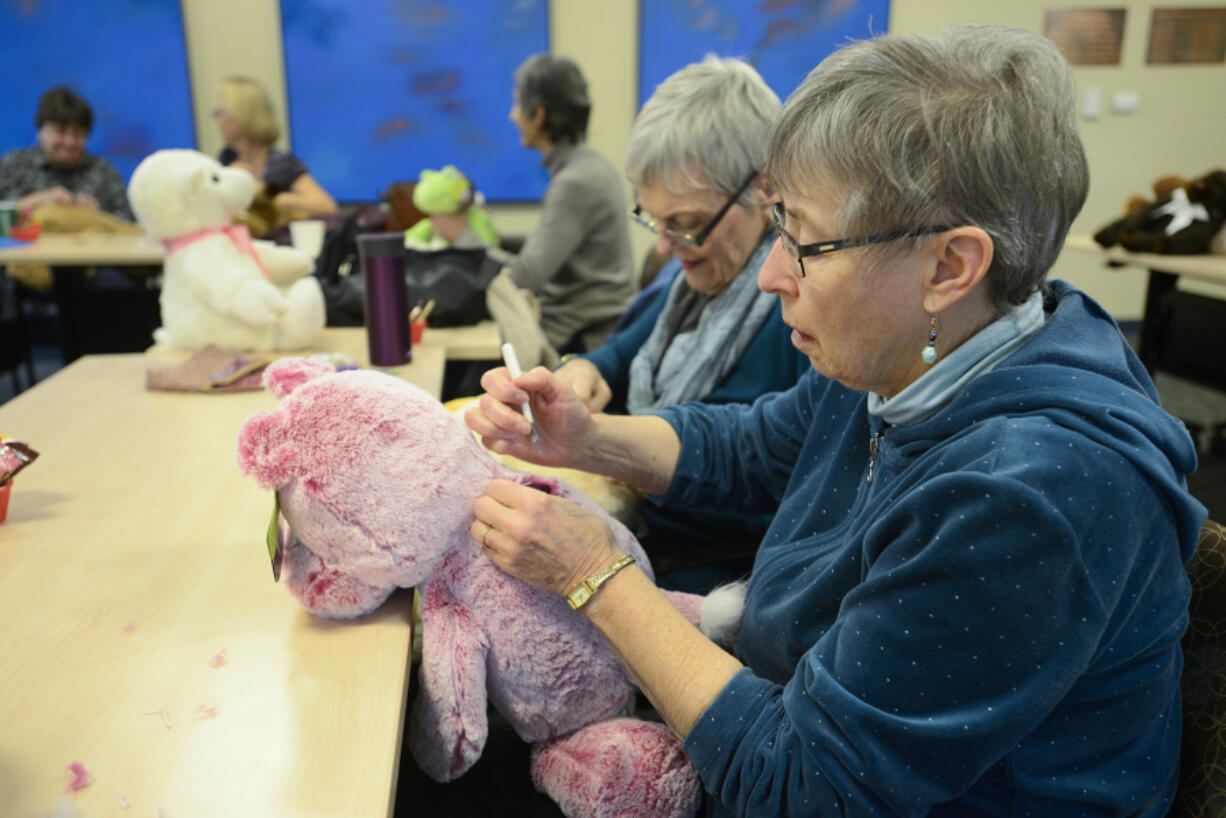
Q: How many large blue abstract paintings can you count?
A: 3